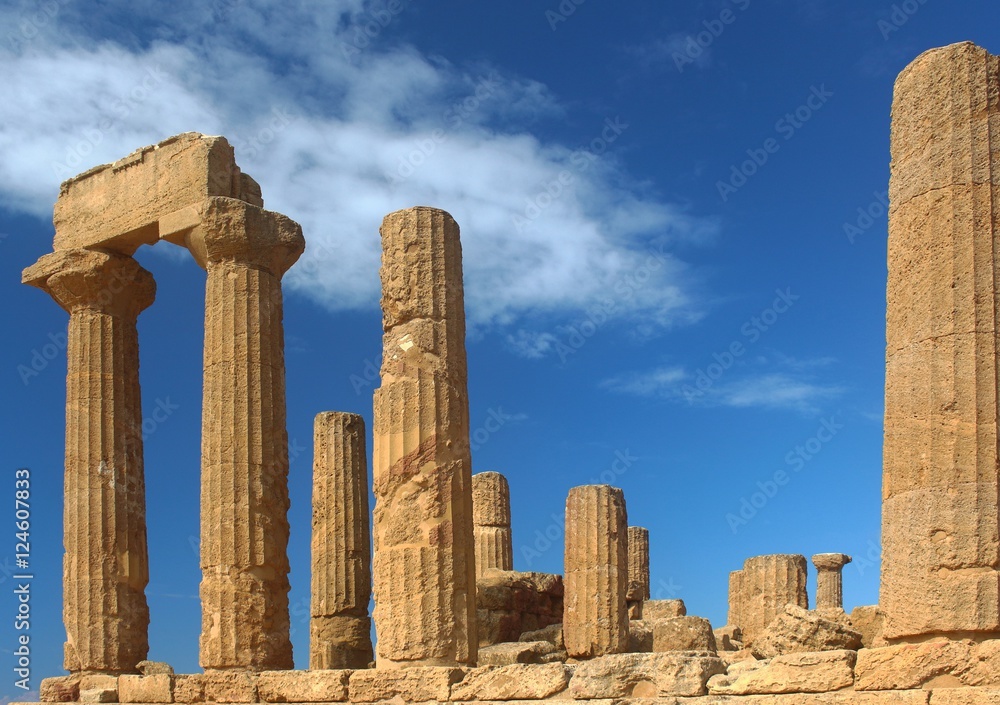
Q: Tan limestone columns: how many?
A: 11